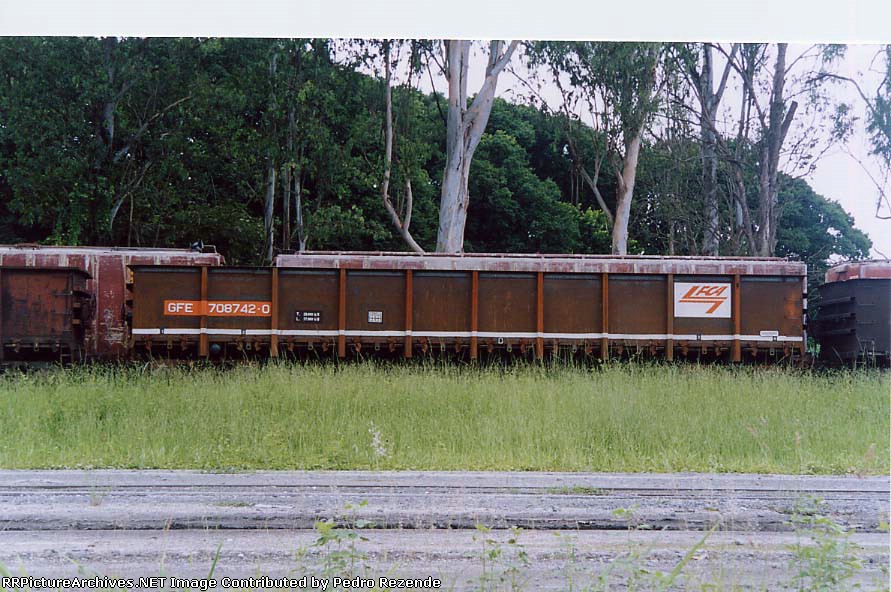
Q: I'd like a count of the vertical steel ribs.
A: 9